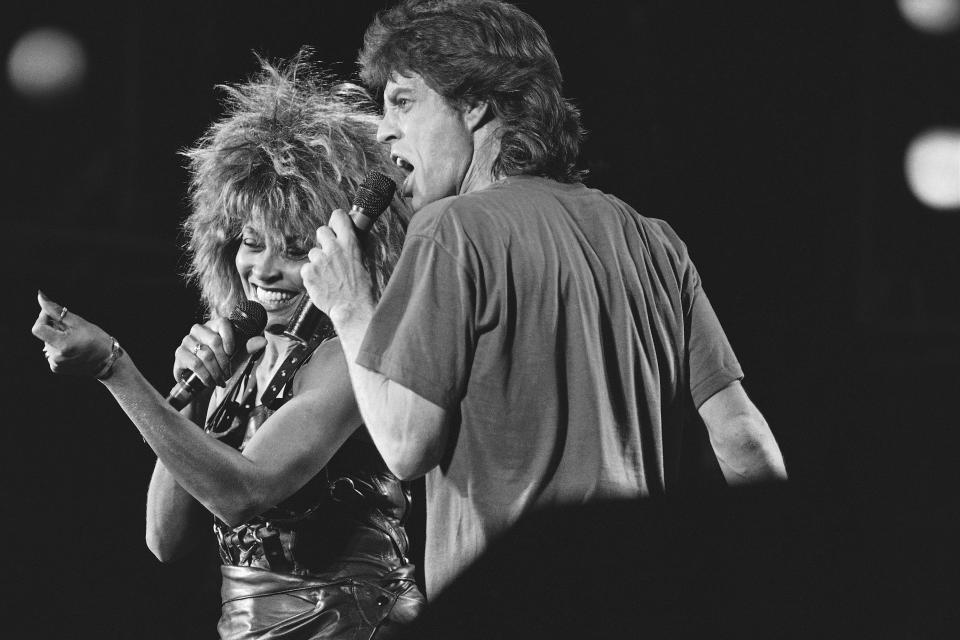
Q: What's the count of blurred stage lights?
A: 3